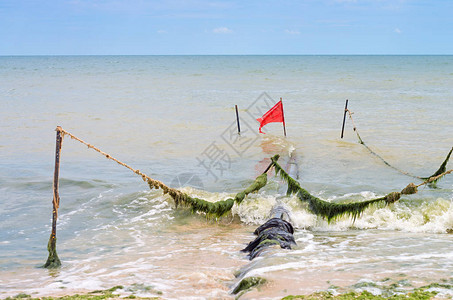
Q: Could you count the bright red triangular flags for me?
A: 1